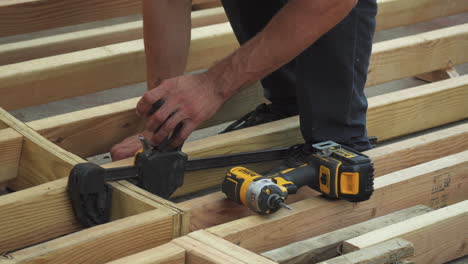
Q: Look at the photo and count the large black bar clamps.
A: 1